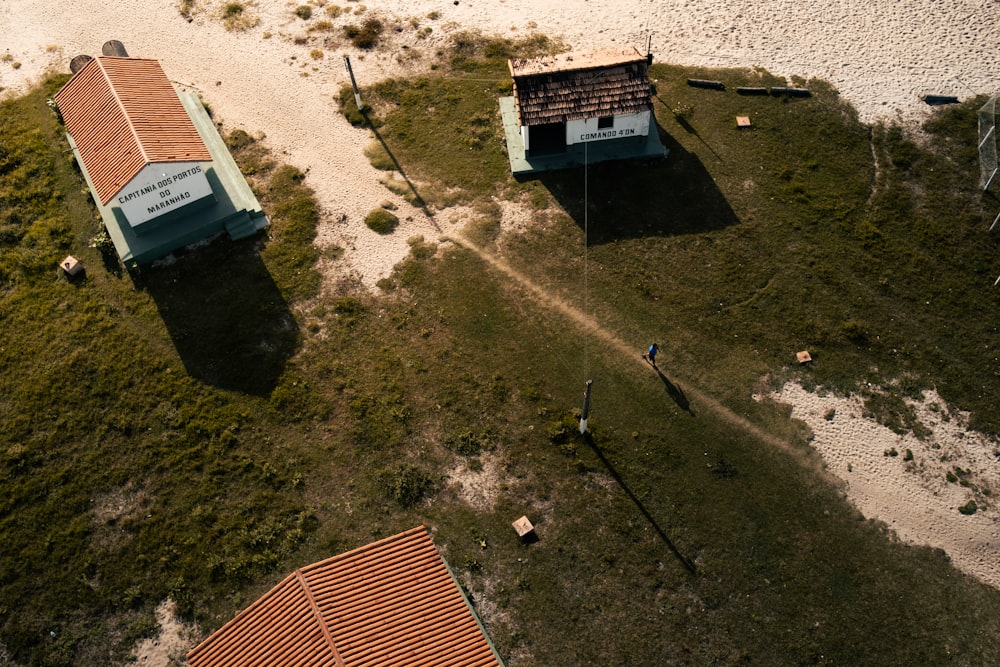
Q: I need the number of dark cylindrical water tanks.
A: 2